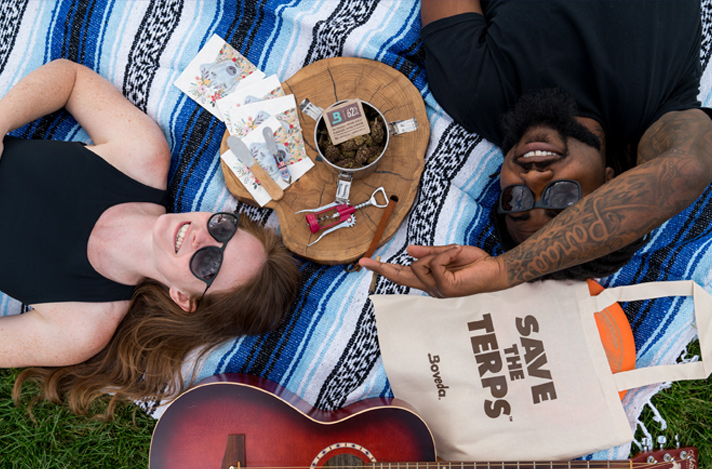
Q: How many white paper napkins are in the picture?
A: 4